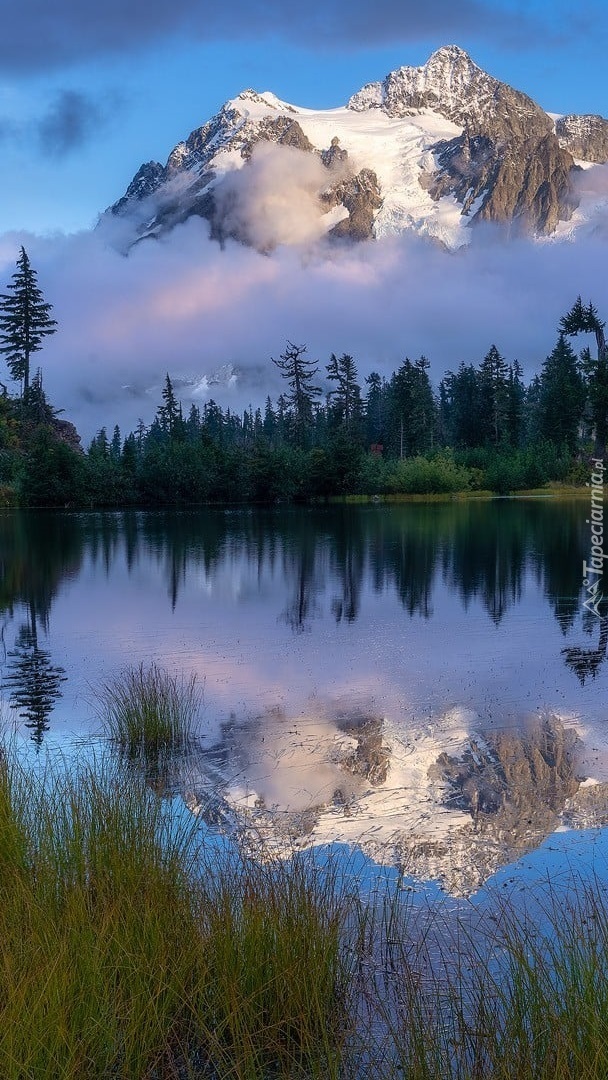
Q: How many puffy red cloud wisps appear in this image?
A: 0